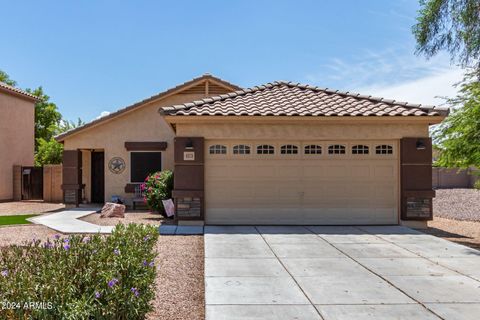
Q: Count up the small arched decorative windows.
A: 8